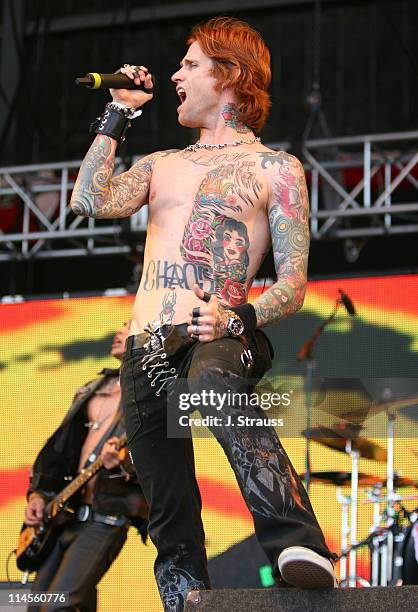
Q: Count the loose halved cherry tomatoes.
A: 0